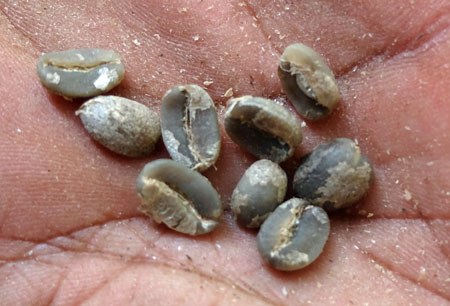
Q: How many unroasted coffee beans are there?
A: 9